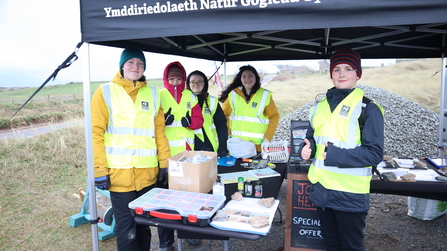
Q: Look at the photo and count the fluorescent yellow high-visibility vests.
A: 5